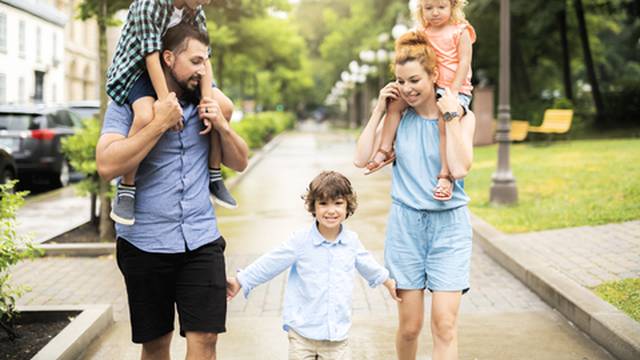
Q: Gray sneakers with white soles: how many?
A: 2